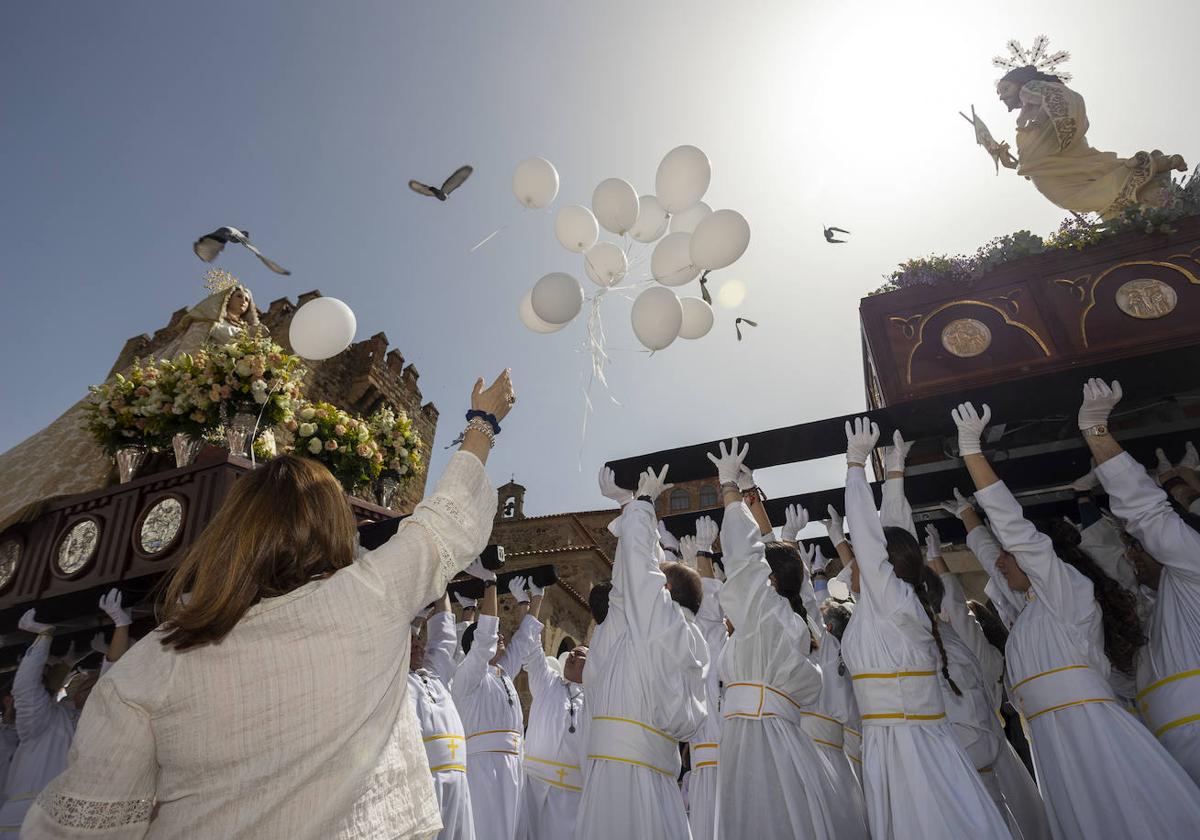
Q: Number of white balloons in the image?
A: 14